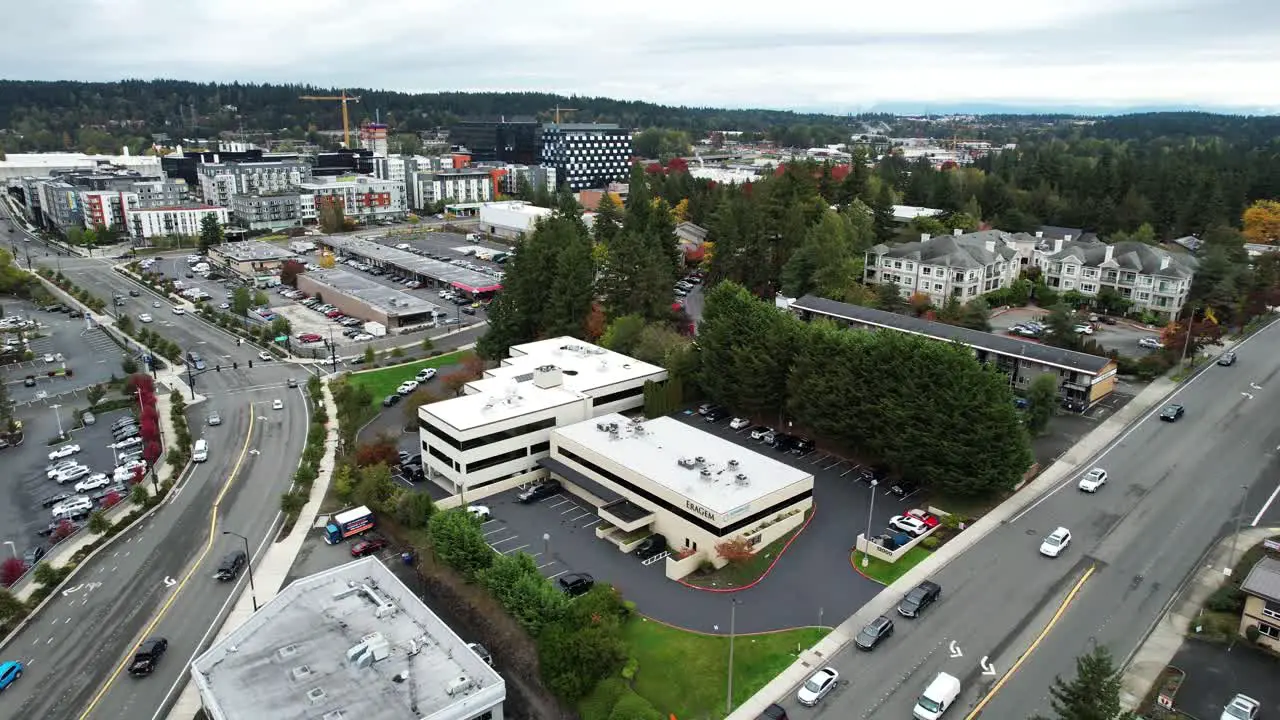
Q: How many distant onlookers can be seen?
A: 0